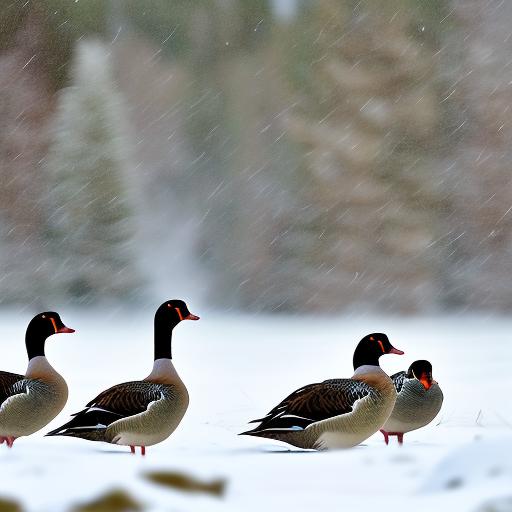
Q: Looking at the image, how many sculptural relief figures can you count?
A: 0